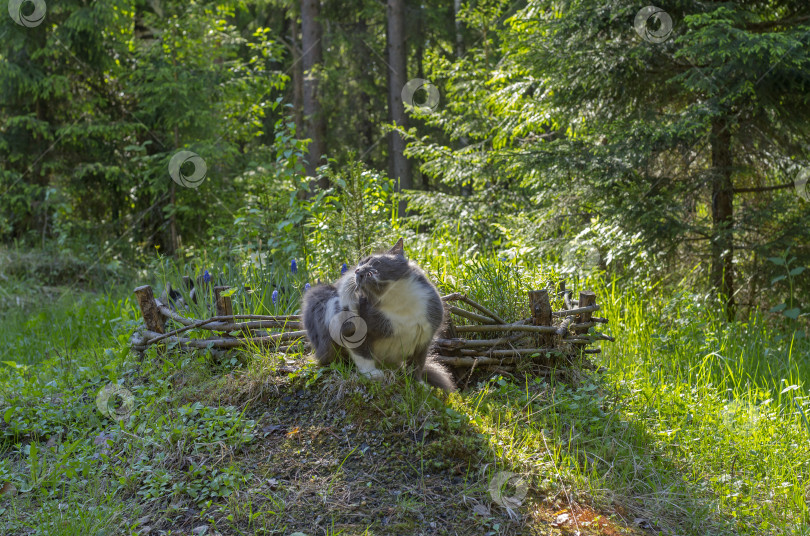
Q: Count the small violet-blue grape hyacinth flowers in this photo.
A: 5